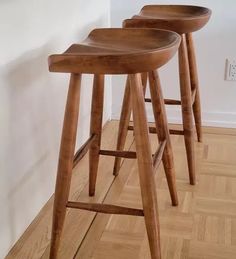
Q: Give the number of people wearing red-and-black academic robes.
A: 0